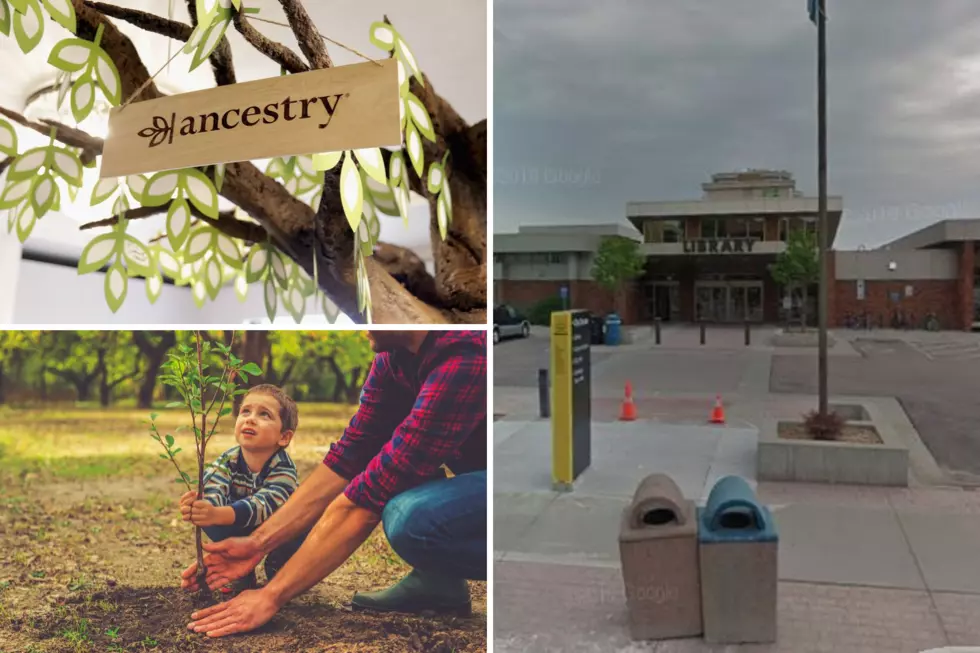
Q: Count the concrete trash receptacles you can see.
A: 2